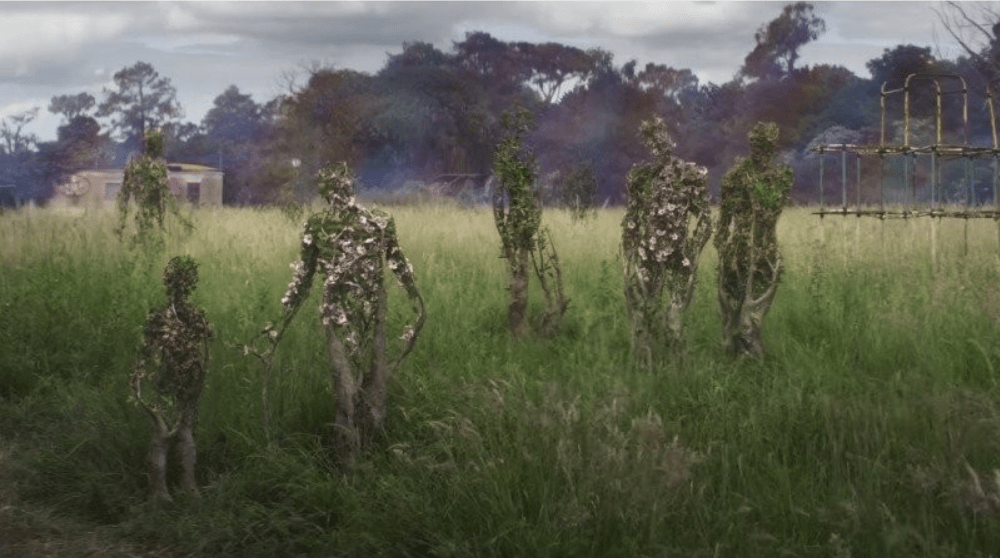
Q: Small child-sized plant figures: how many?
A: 1